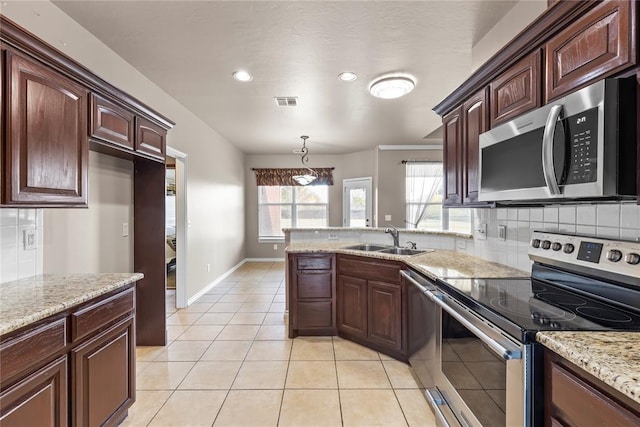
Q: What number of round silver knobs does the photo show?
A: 6